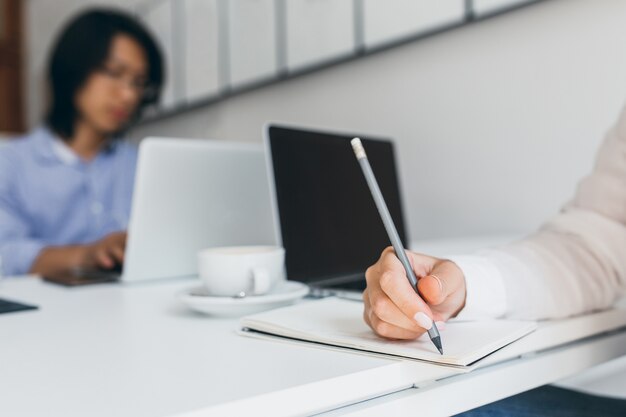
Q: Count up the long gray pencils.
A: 1